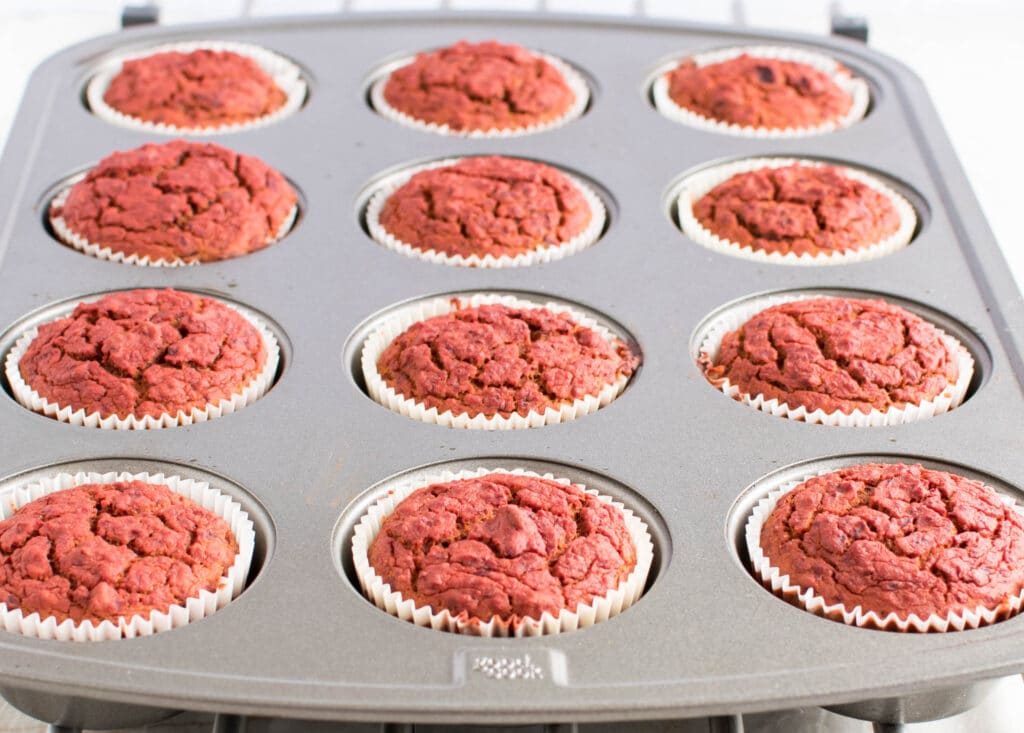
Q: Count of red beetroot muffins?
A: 12